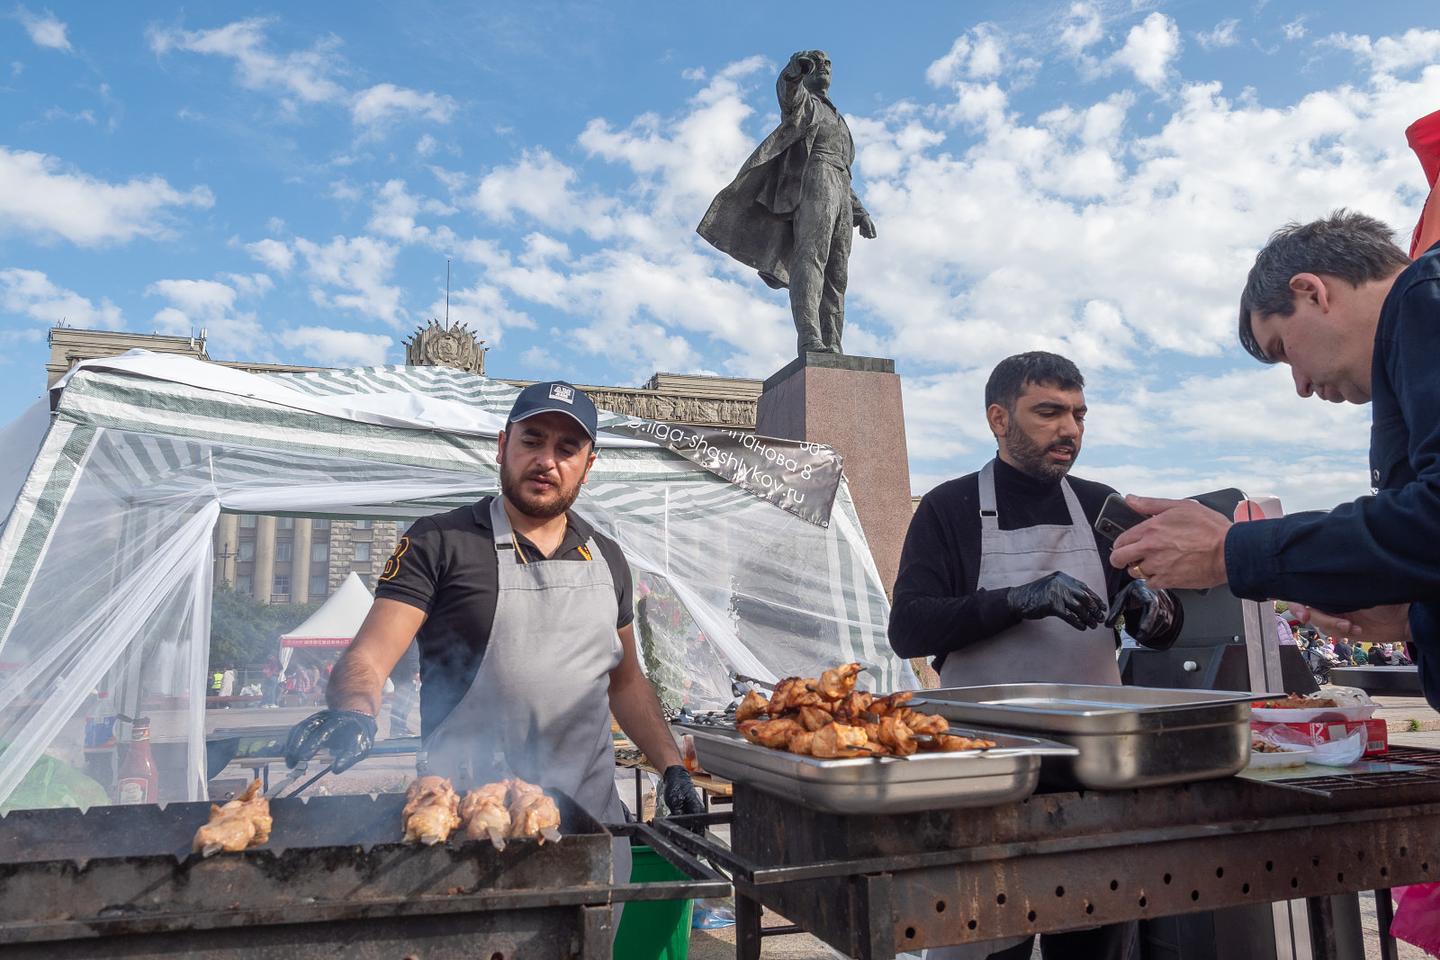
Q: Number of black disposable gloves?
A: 4